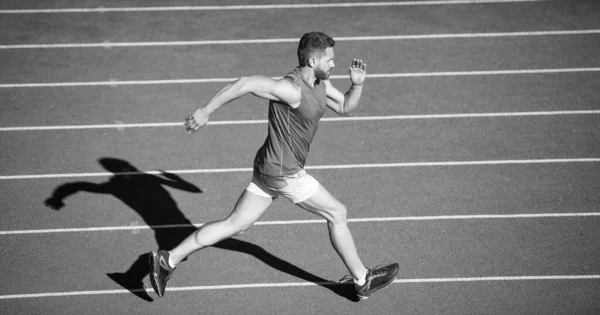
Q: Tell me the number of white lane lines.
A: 7